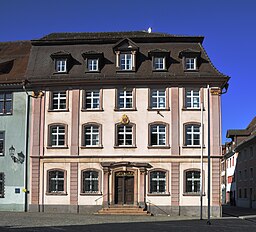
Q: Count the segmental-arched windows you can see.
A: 9